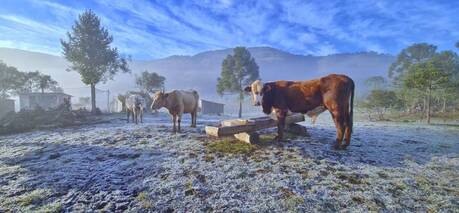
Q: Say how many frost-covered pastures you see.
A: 1